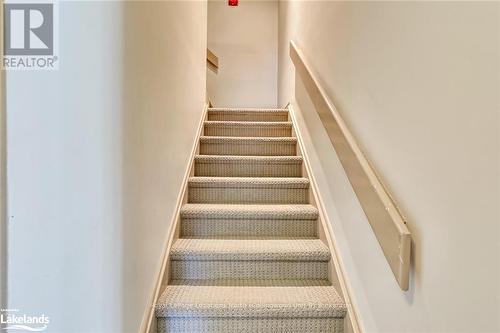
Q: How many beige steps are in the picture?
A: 8